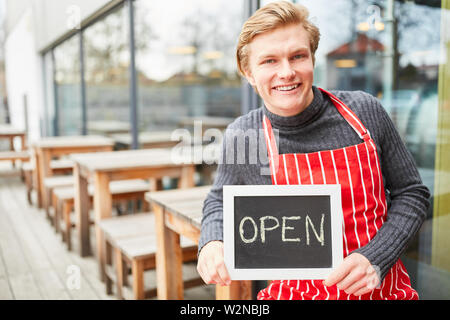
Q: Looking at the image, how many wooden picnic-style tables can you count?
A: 4